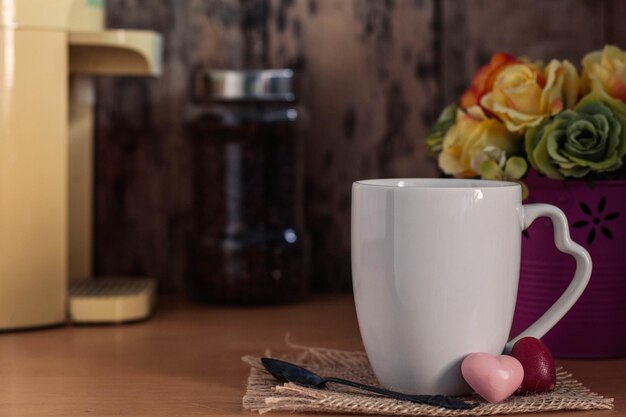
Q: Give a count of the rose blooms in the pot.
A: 5